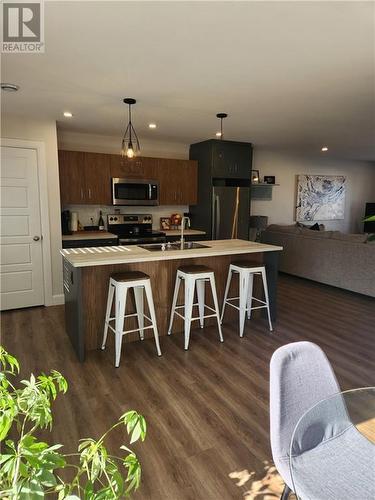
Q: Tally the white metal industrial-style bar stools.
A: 3